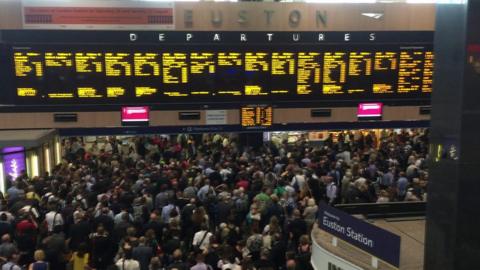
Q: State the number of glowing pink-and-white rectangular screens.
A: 2